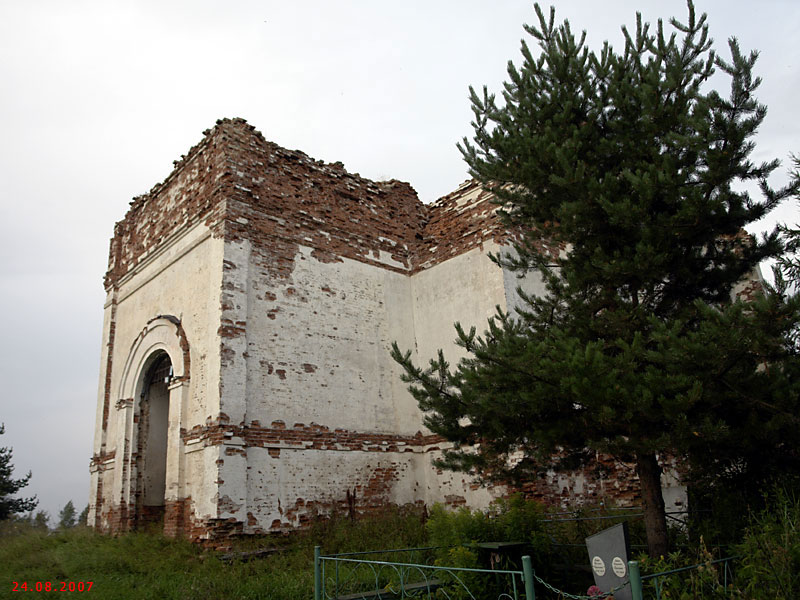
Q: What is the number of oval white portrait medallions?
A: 2